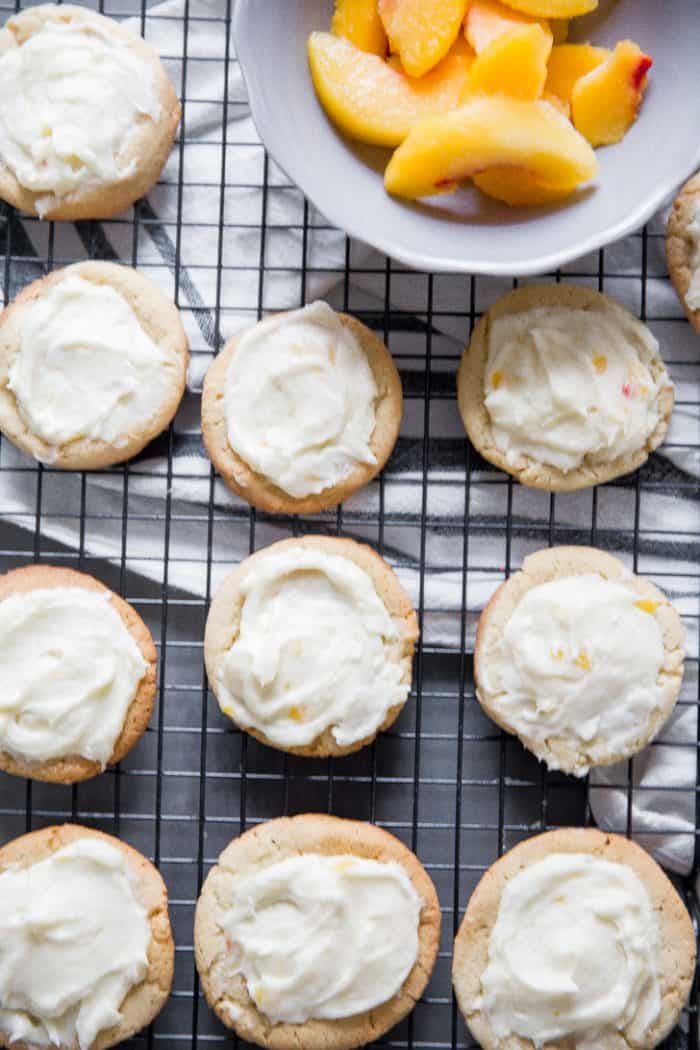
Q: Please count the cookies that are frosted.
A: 11